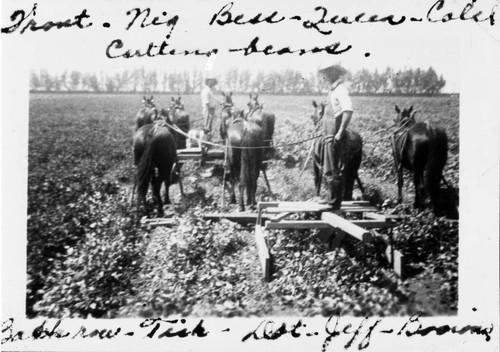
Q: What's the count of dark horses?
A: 8